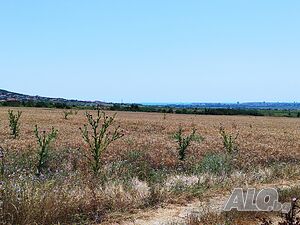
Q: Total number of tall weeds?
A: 5